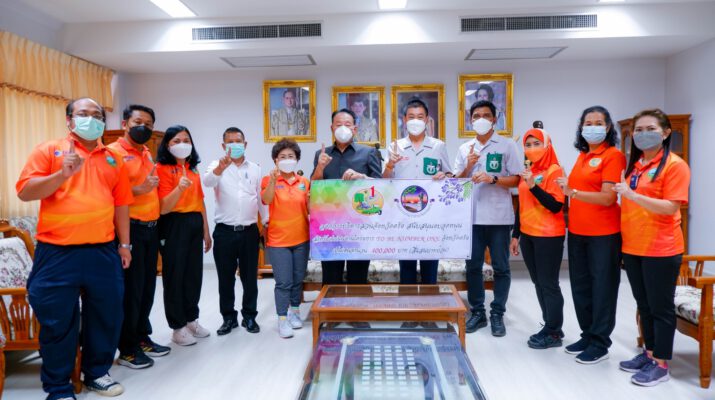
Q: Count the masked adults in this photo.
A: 11